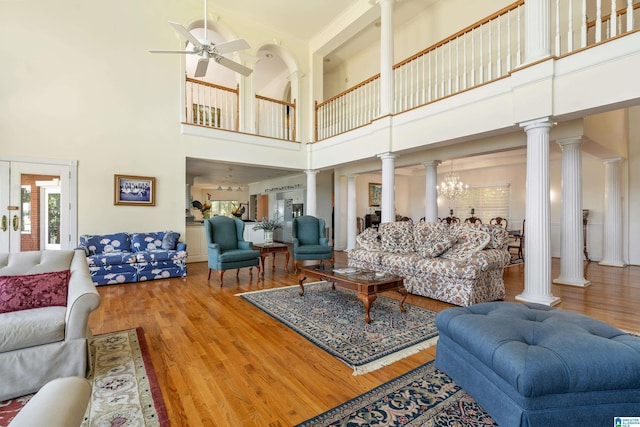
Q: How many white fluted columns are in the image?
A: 9